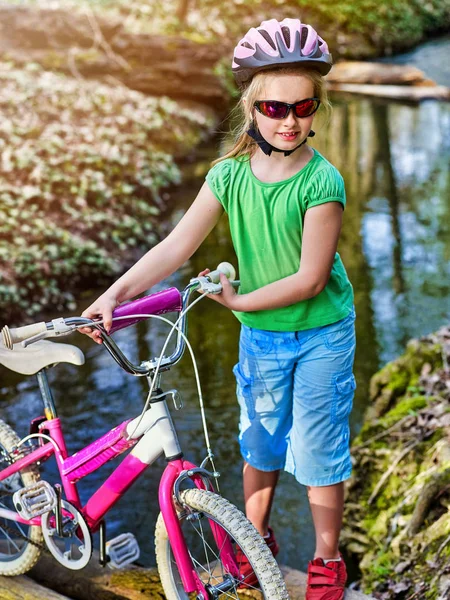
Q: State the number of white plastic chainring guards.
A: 1